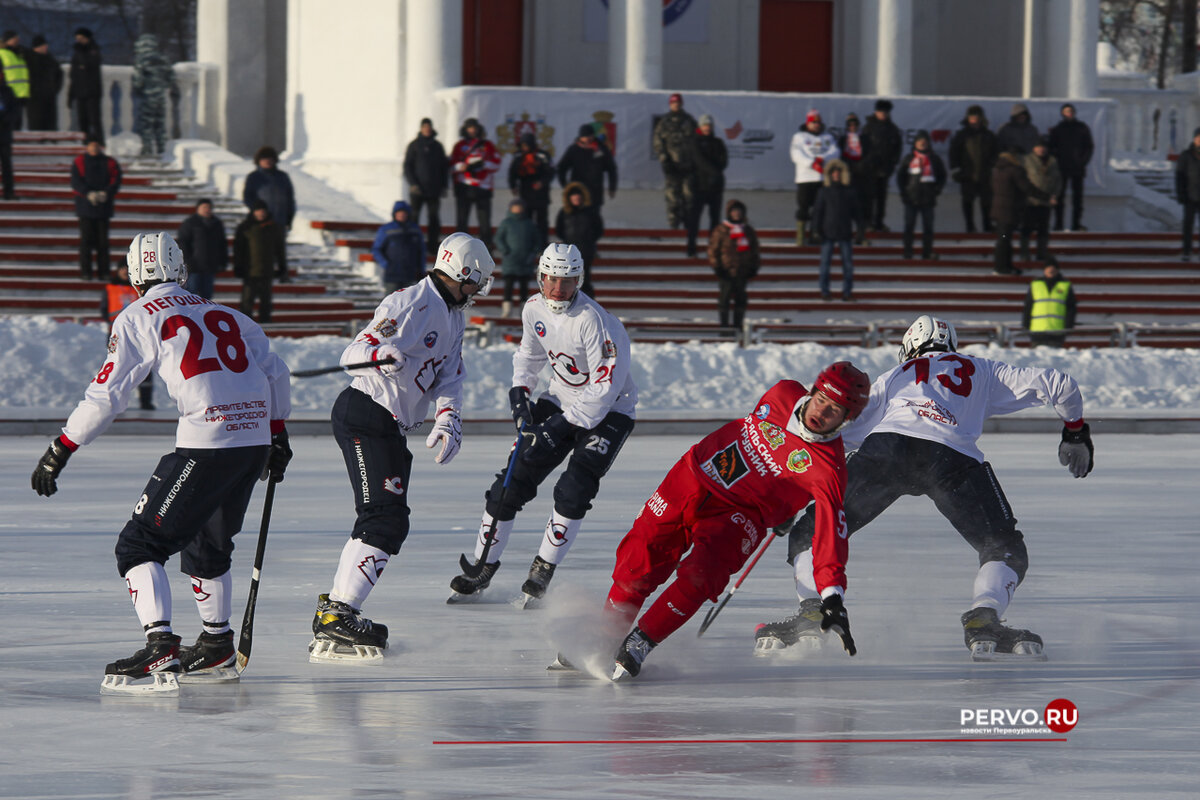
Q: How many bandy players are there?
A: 5